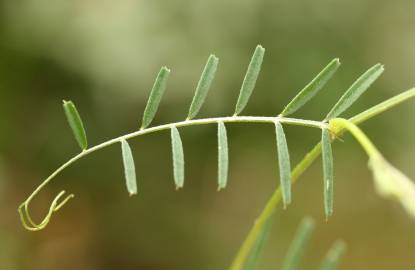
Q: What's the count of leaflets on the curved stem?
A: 11